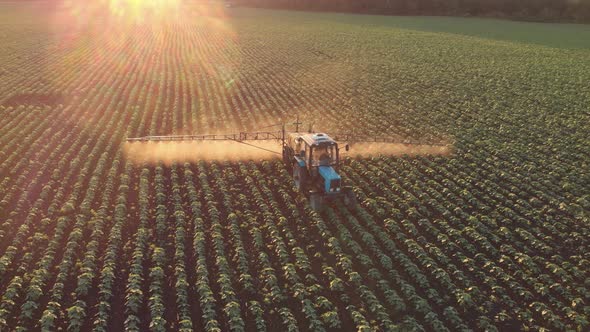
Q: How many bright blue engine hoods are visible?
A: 1